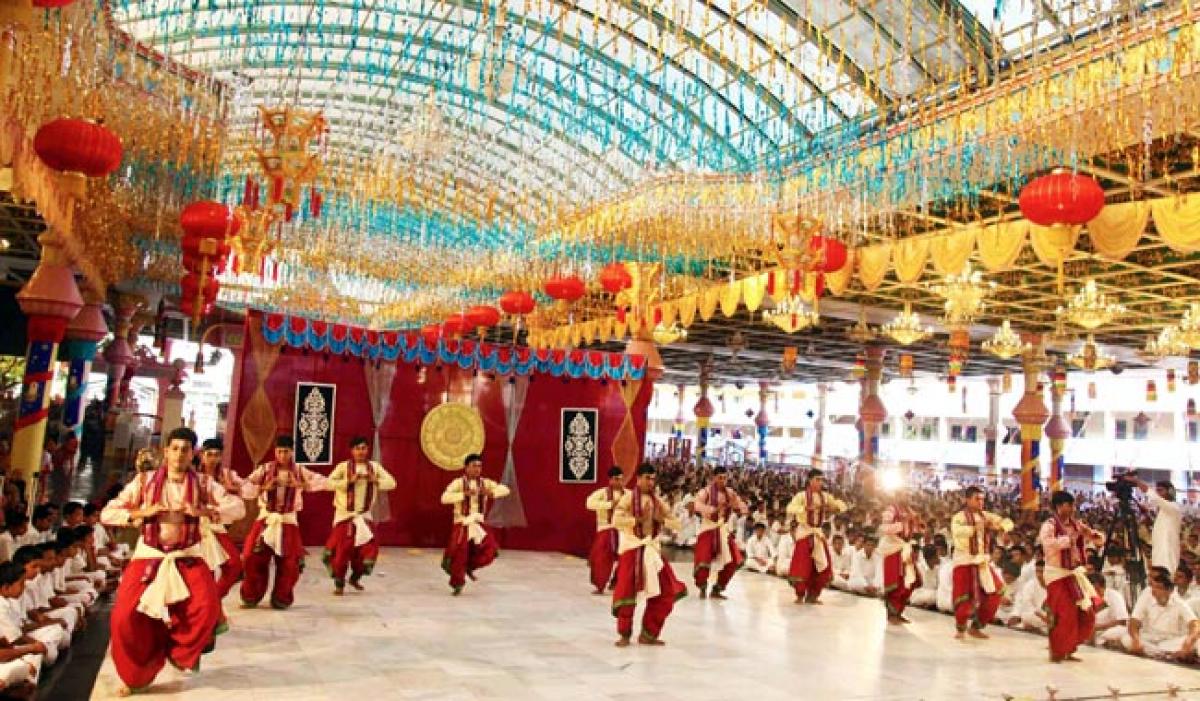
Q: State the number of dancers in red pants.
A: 12